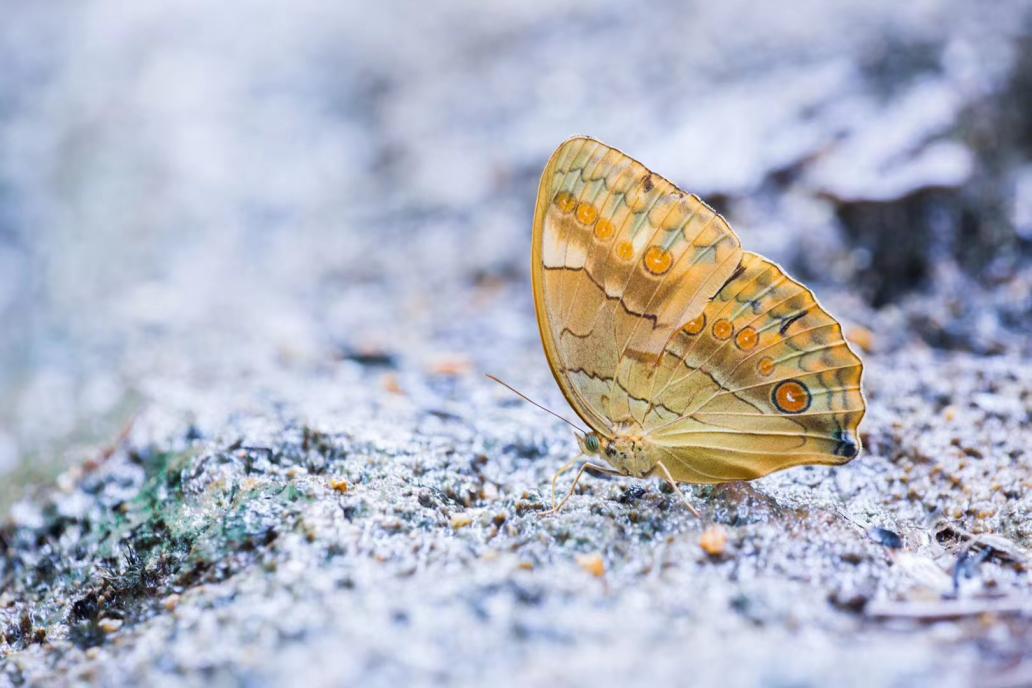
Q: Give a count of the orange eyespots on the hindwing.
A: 5